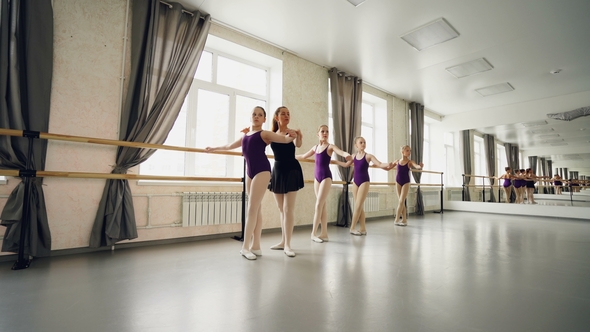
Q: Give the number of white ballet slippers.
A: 10